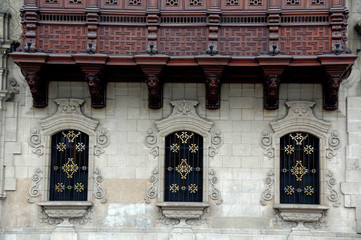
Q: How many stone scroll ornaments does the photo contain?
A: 12